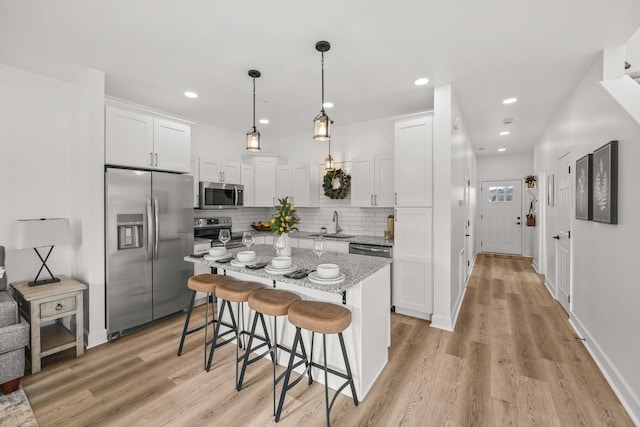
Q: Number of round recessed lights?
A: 7